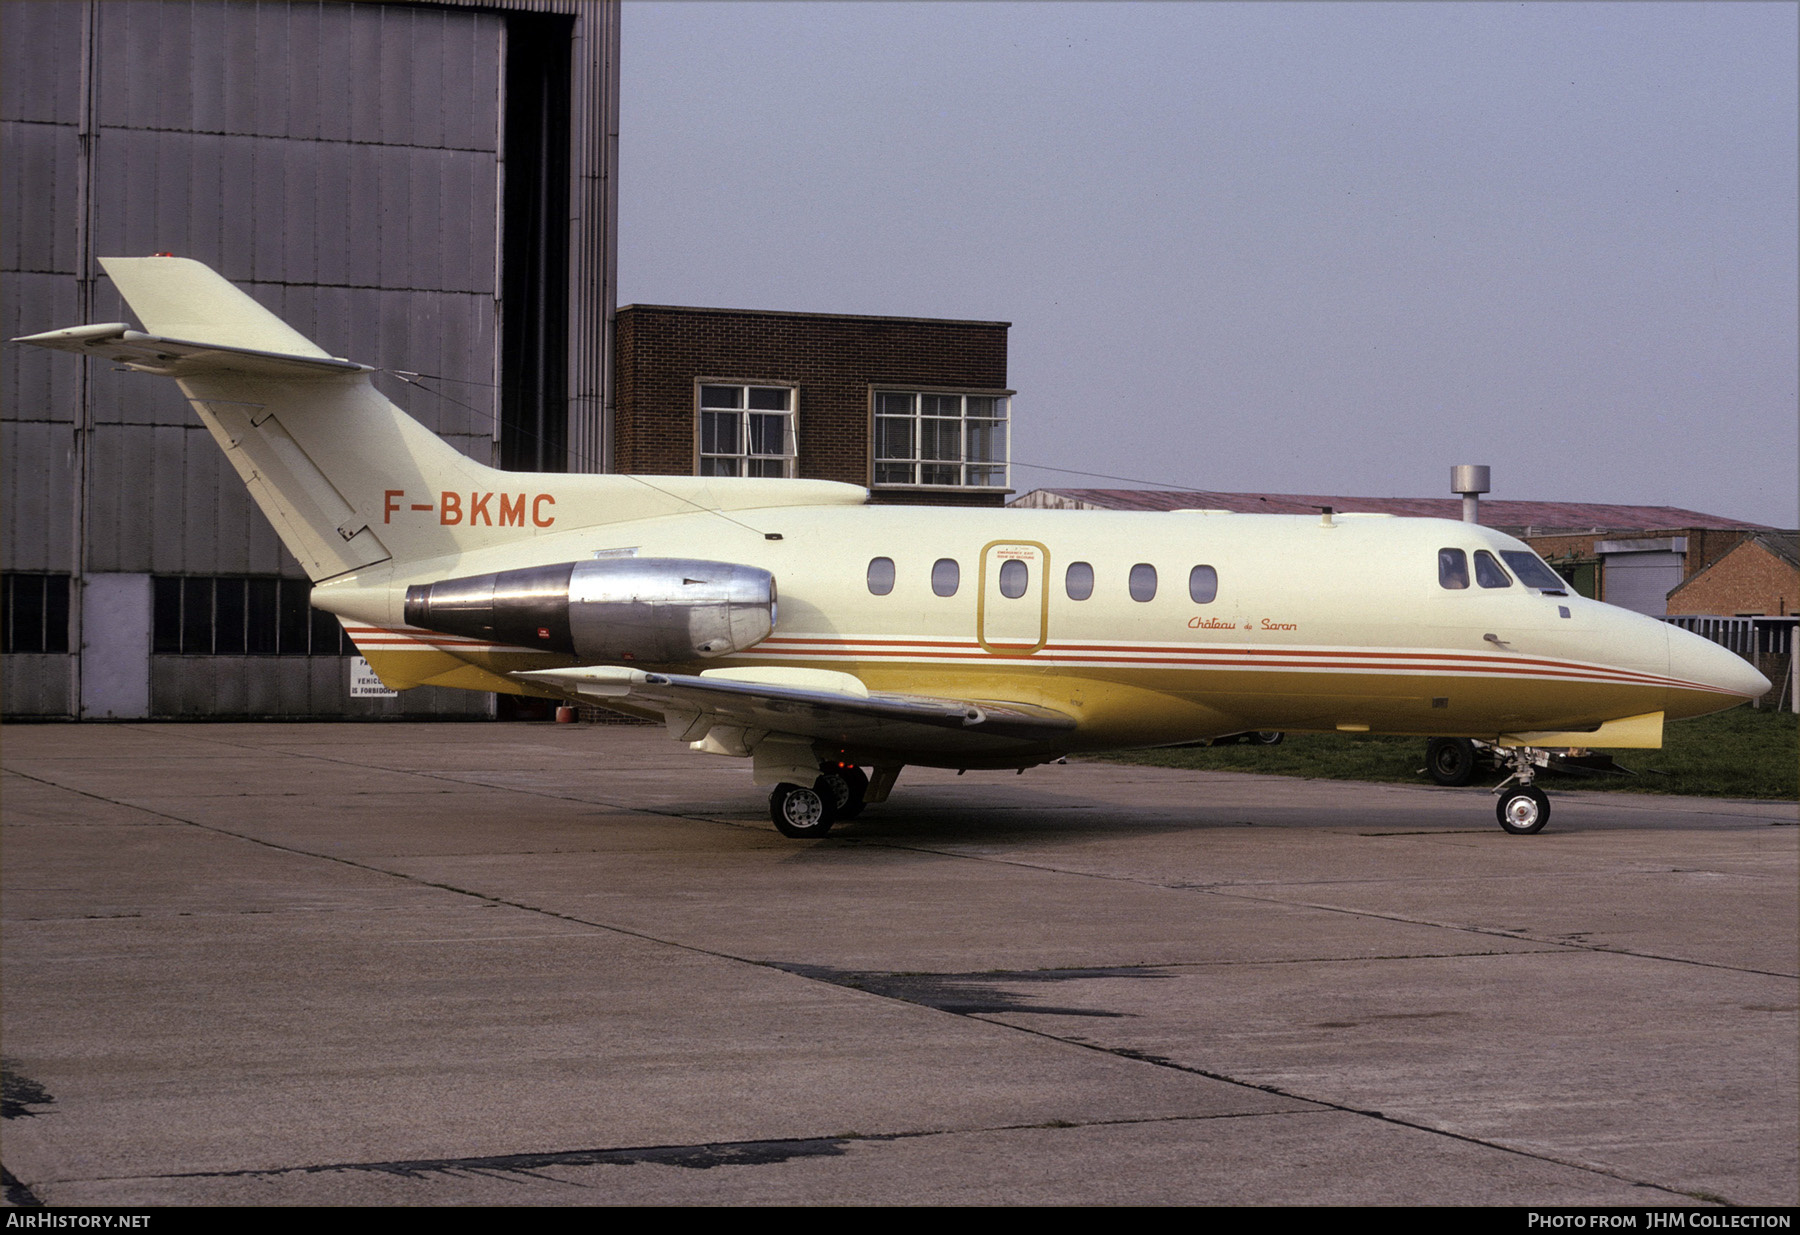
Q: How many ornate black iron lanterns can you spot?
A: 0